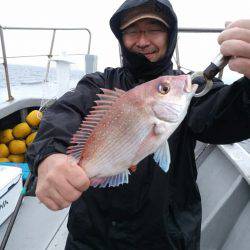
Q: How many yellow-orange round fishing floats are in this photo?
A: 8